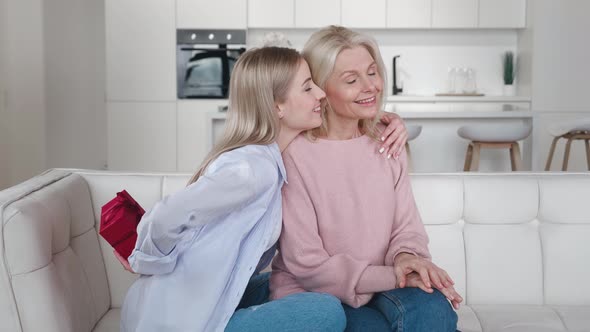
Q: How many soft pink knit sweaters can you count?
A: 1